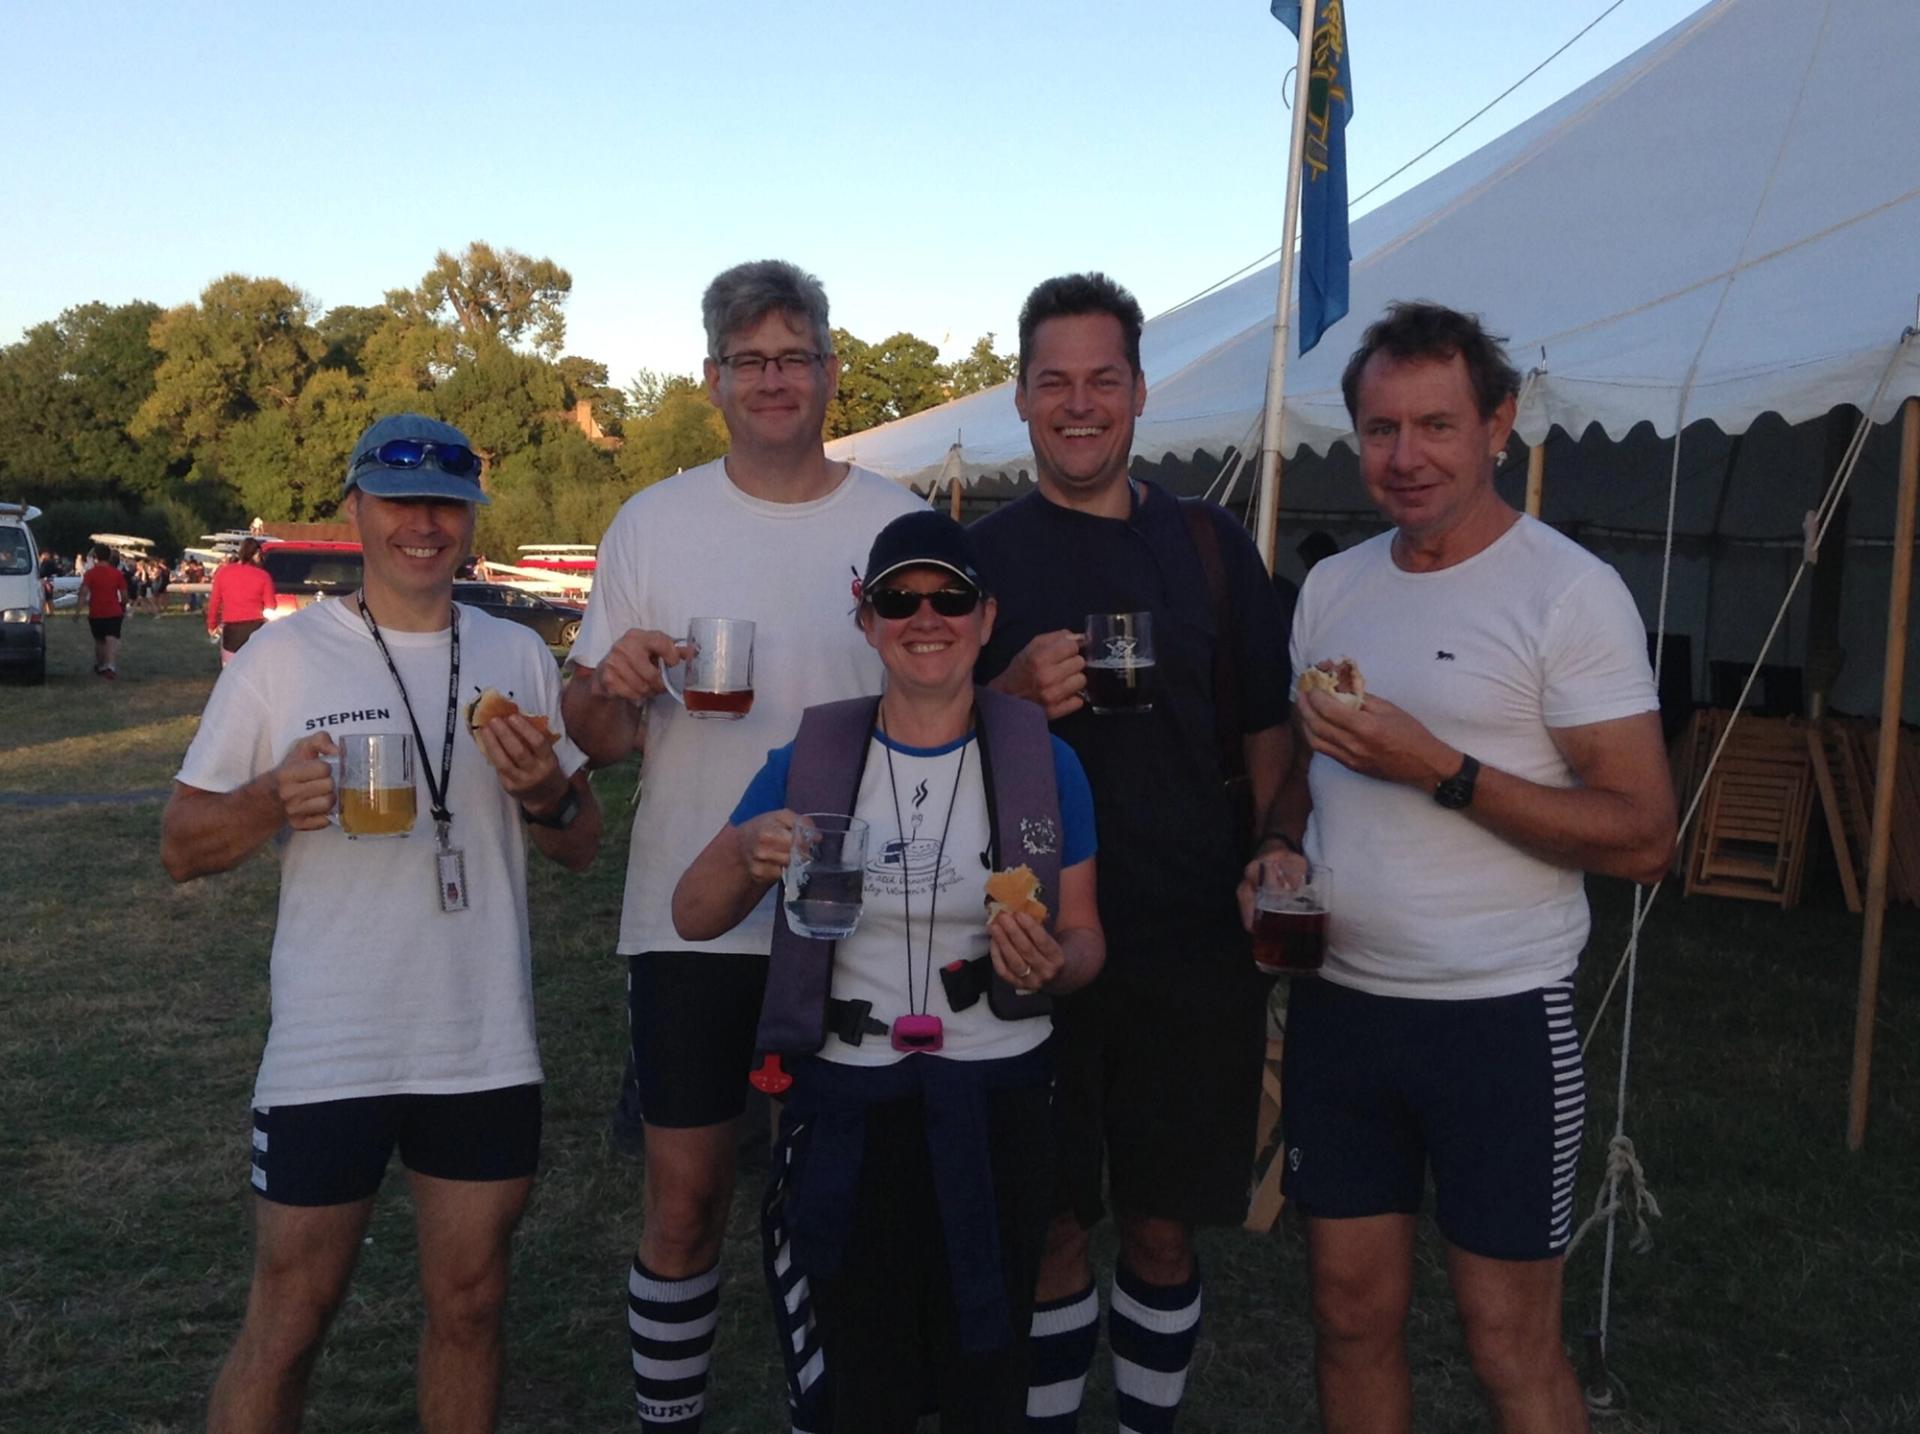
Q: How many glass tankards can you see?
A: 5